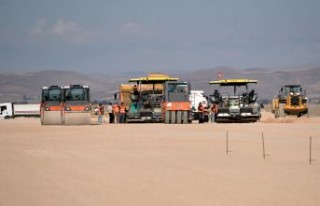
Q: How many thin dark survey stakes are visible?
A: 3